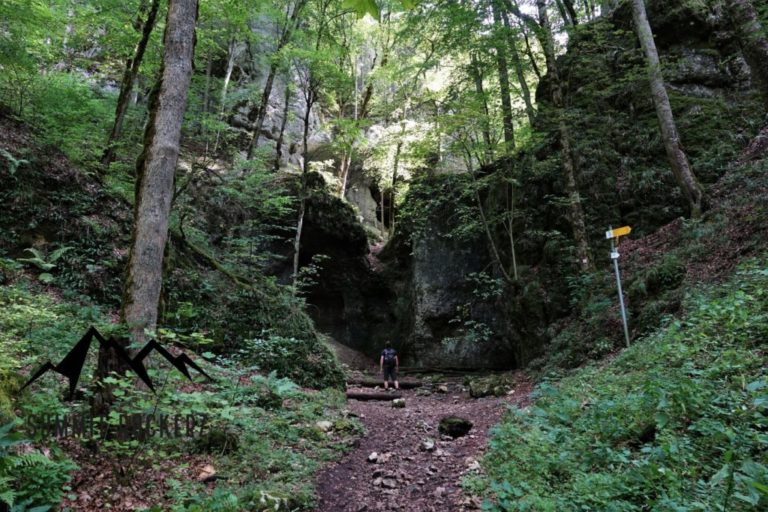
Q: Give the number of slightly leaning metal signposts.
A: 1